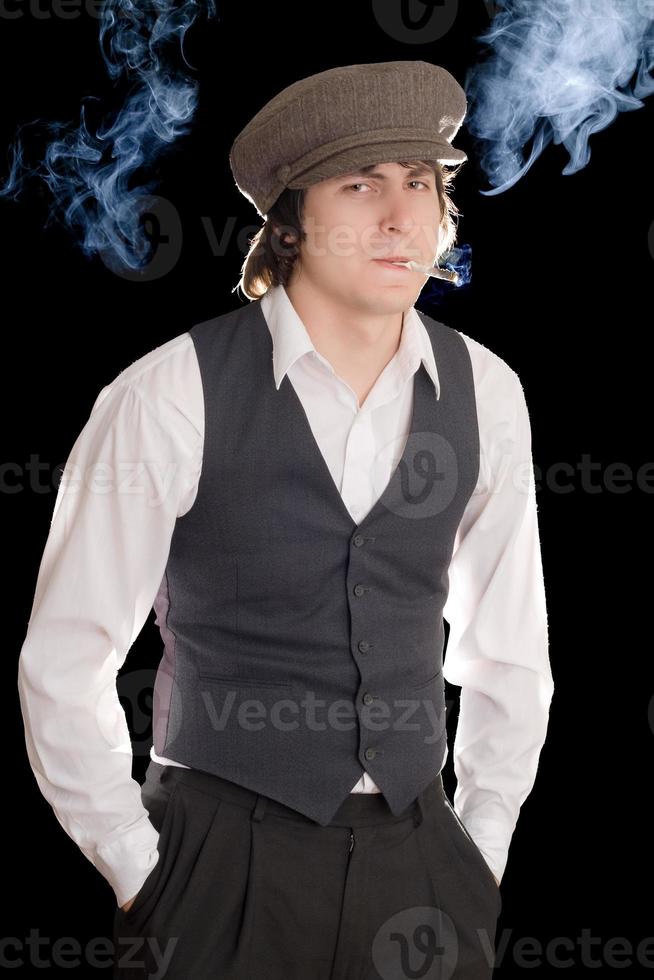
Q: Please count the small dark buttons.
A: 5